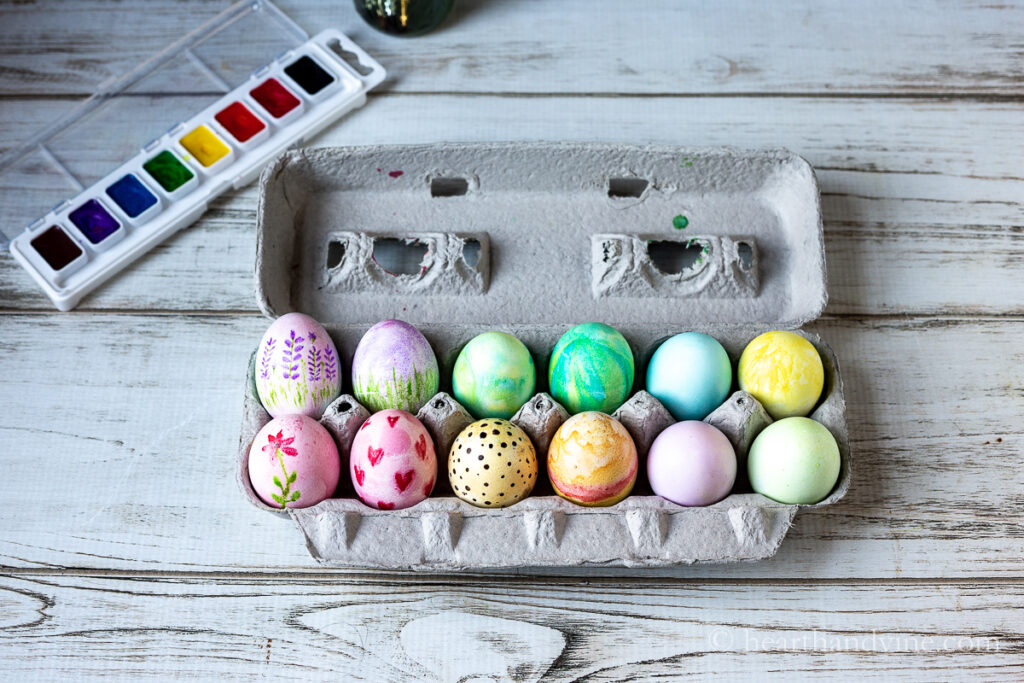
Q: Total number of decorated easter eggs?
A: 12